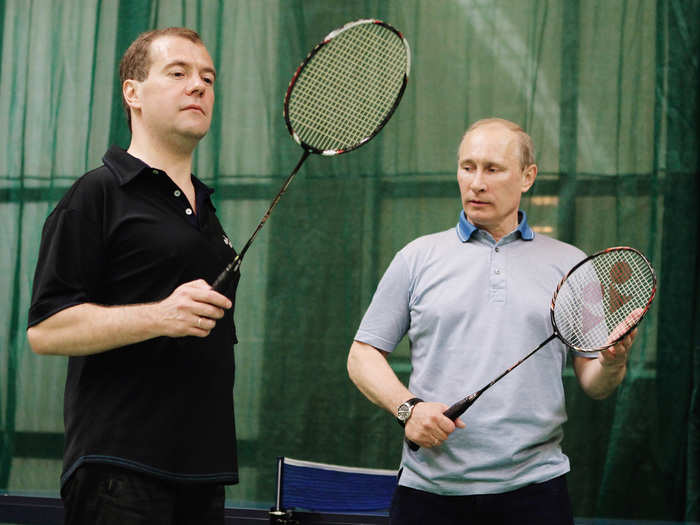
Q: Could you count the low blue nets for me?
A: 1